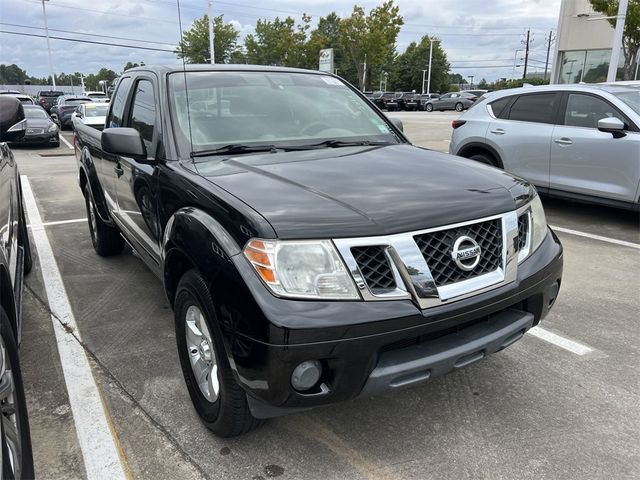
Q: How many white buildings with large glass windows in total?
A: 1